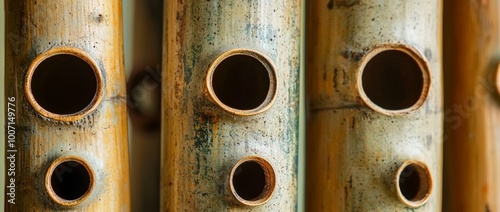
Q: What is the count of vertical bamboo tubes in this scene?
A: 4